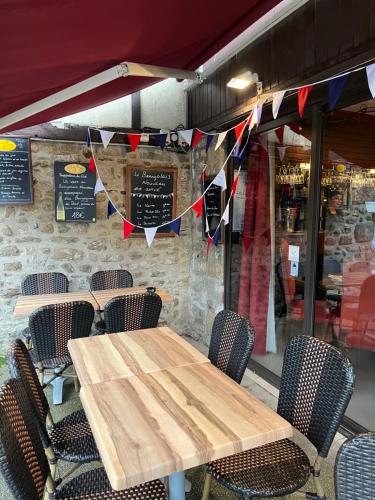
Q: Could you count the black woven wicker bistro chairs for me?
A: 9